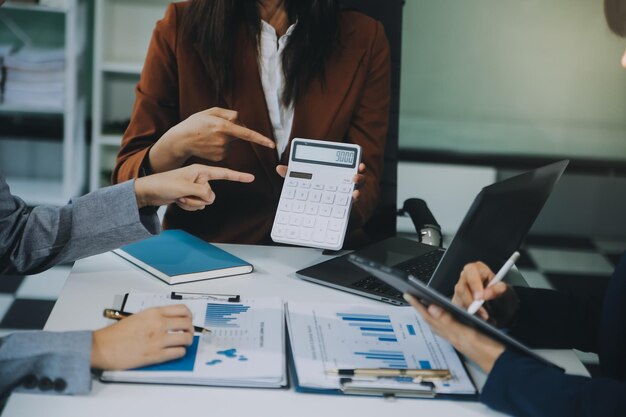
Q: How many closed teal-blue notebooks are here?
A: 1